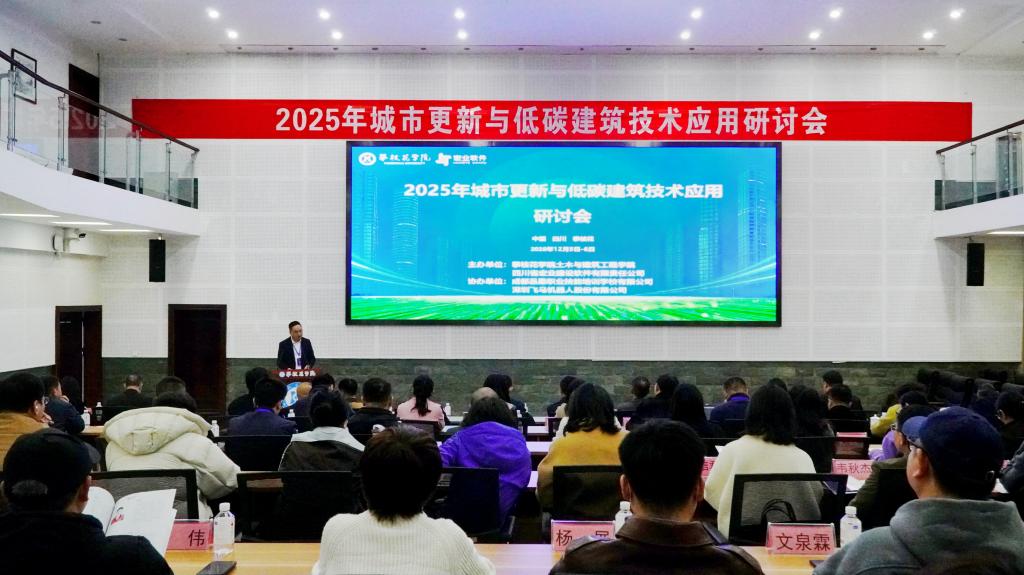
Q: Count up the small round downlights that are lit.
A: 12